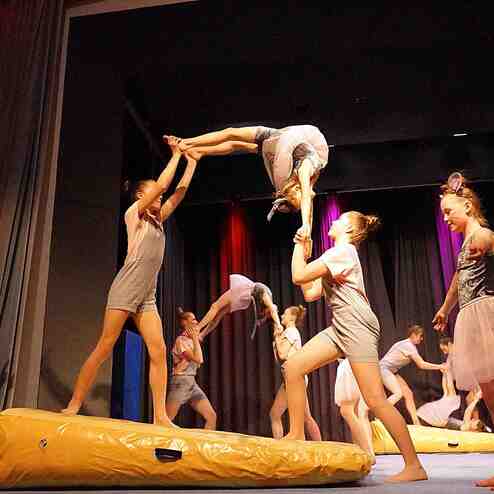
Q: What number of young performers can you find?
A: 11